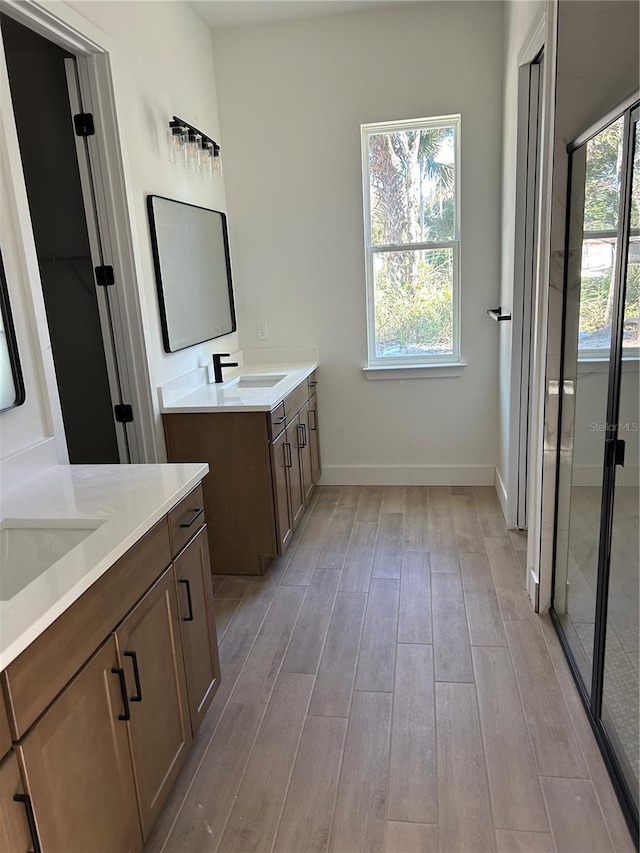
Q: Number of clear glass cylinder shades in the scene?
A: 4